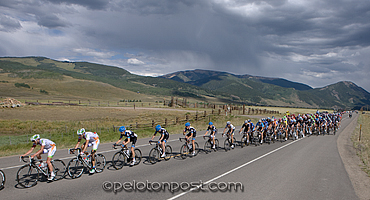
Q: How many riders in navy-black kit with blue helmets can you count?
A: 4